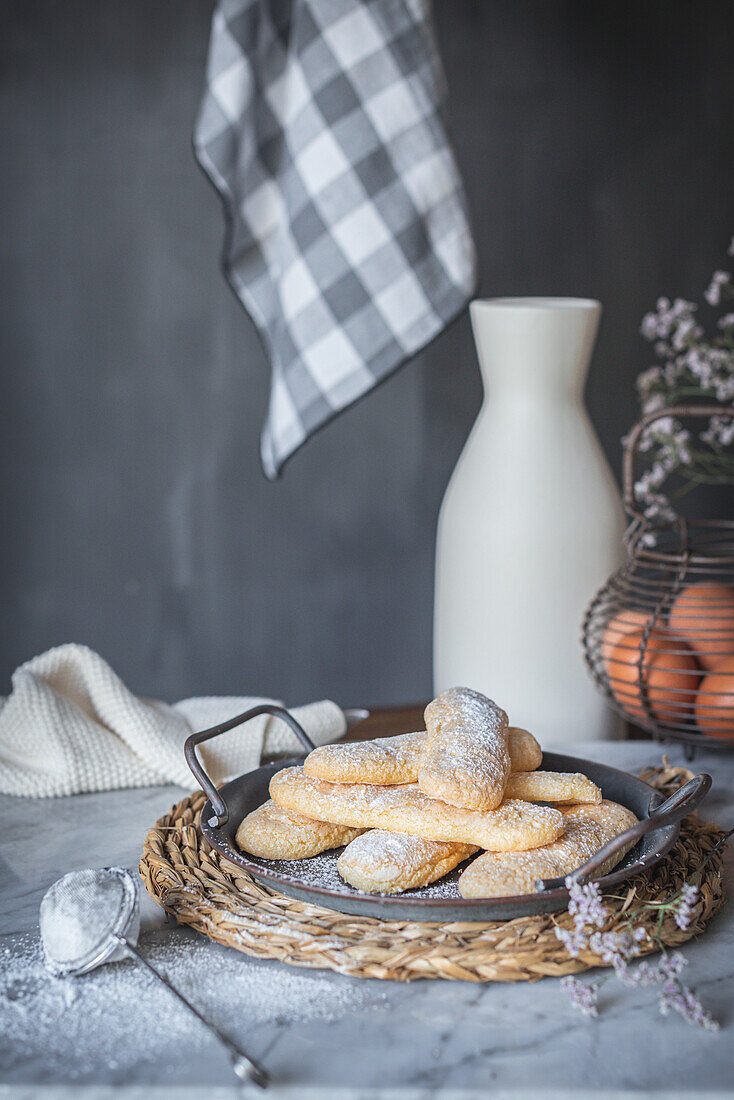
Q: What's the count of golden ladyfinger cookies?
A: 7